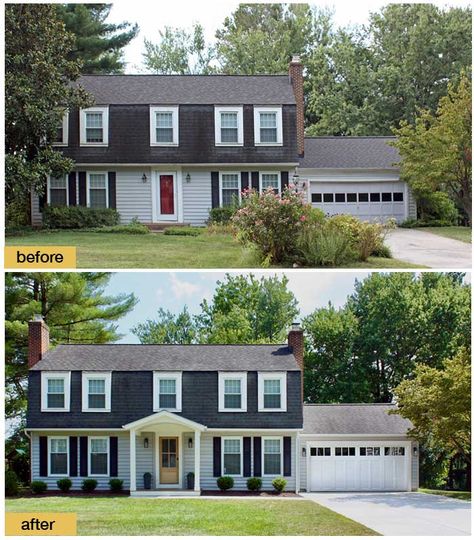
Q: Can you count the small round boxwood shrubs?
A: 7